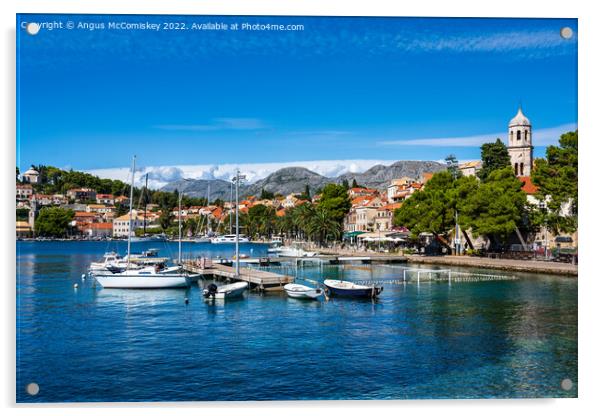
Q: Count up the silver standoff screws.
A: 4